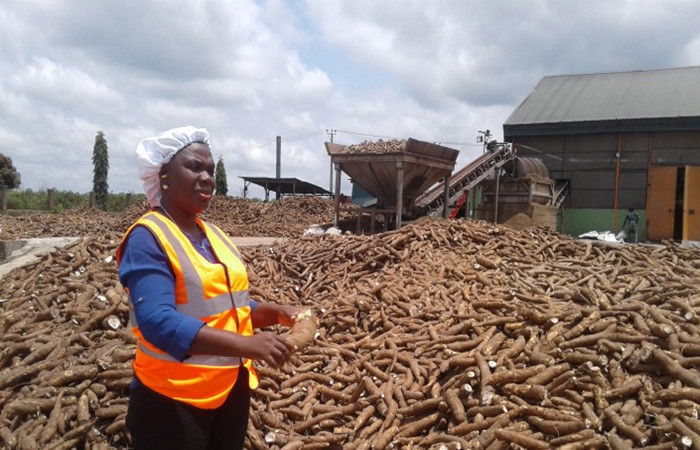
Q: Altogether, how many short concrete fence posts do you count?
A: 4